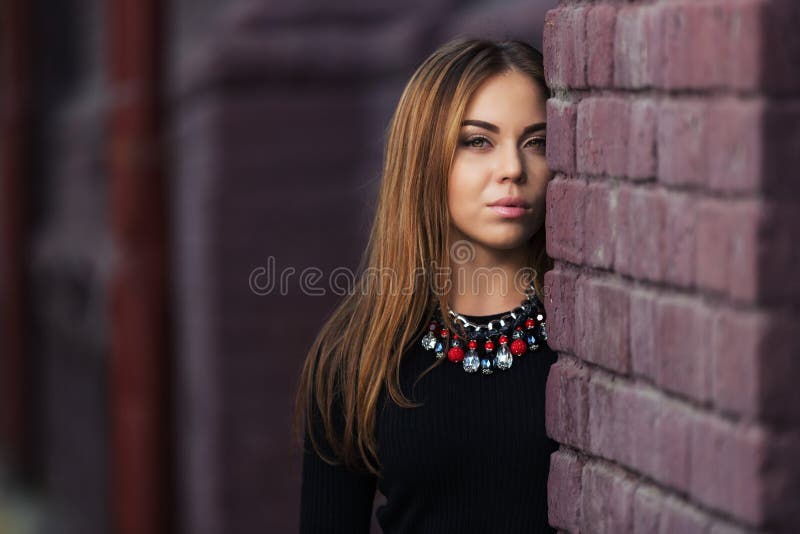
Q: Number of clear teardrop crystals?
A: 3